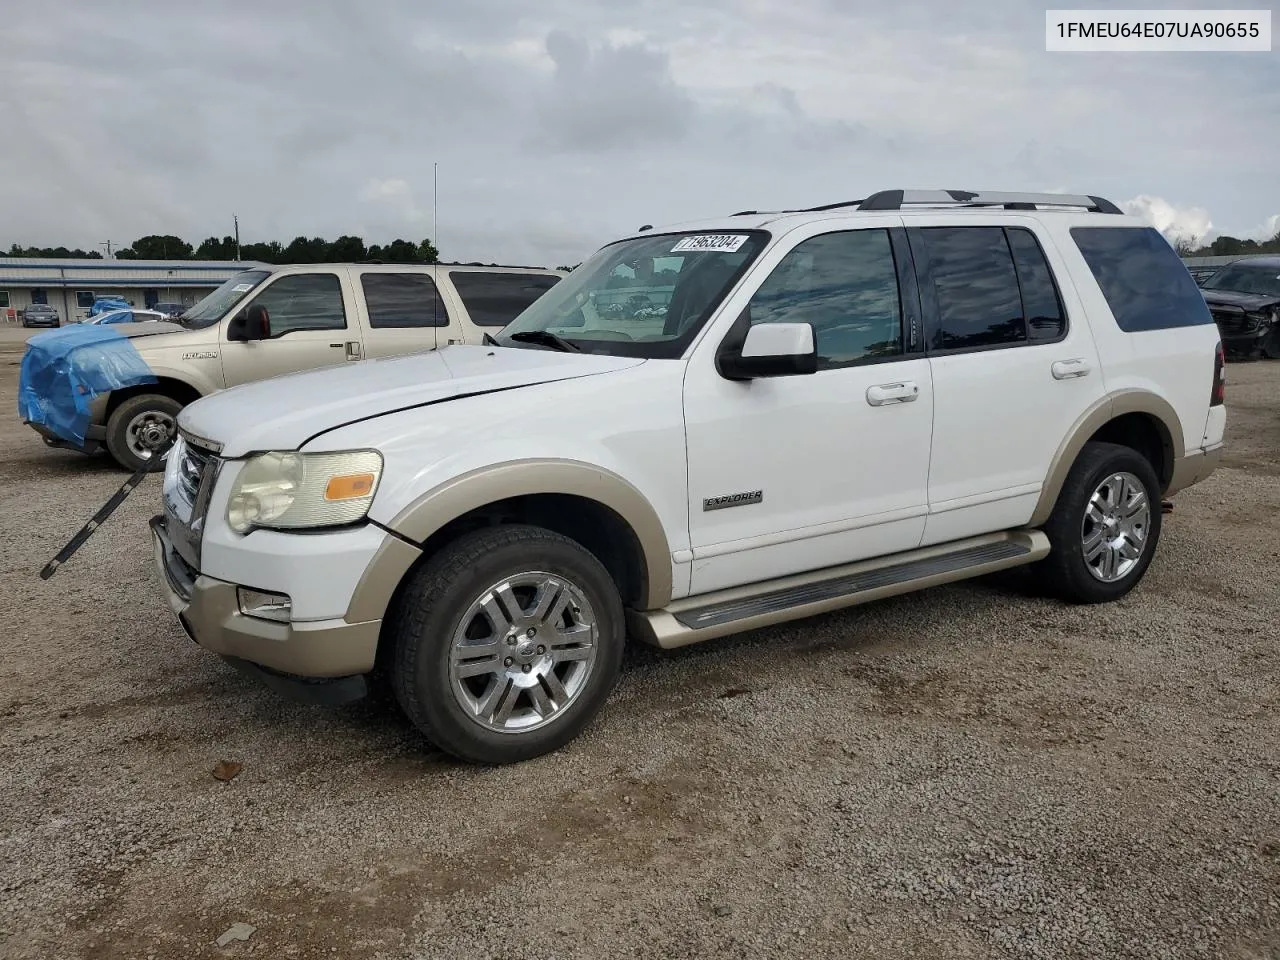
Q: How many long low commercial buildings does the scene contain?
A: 1